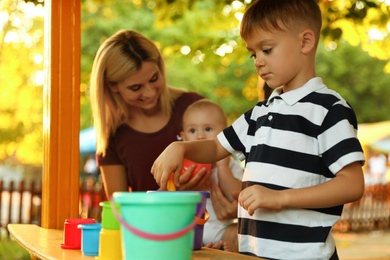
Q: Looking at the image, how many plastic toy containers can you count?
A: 6